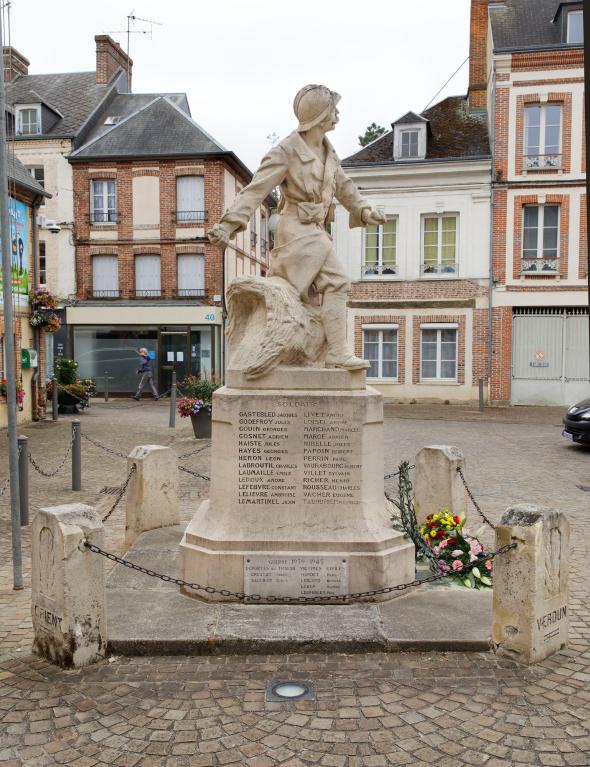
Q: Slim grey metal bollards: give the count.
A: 6